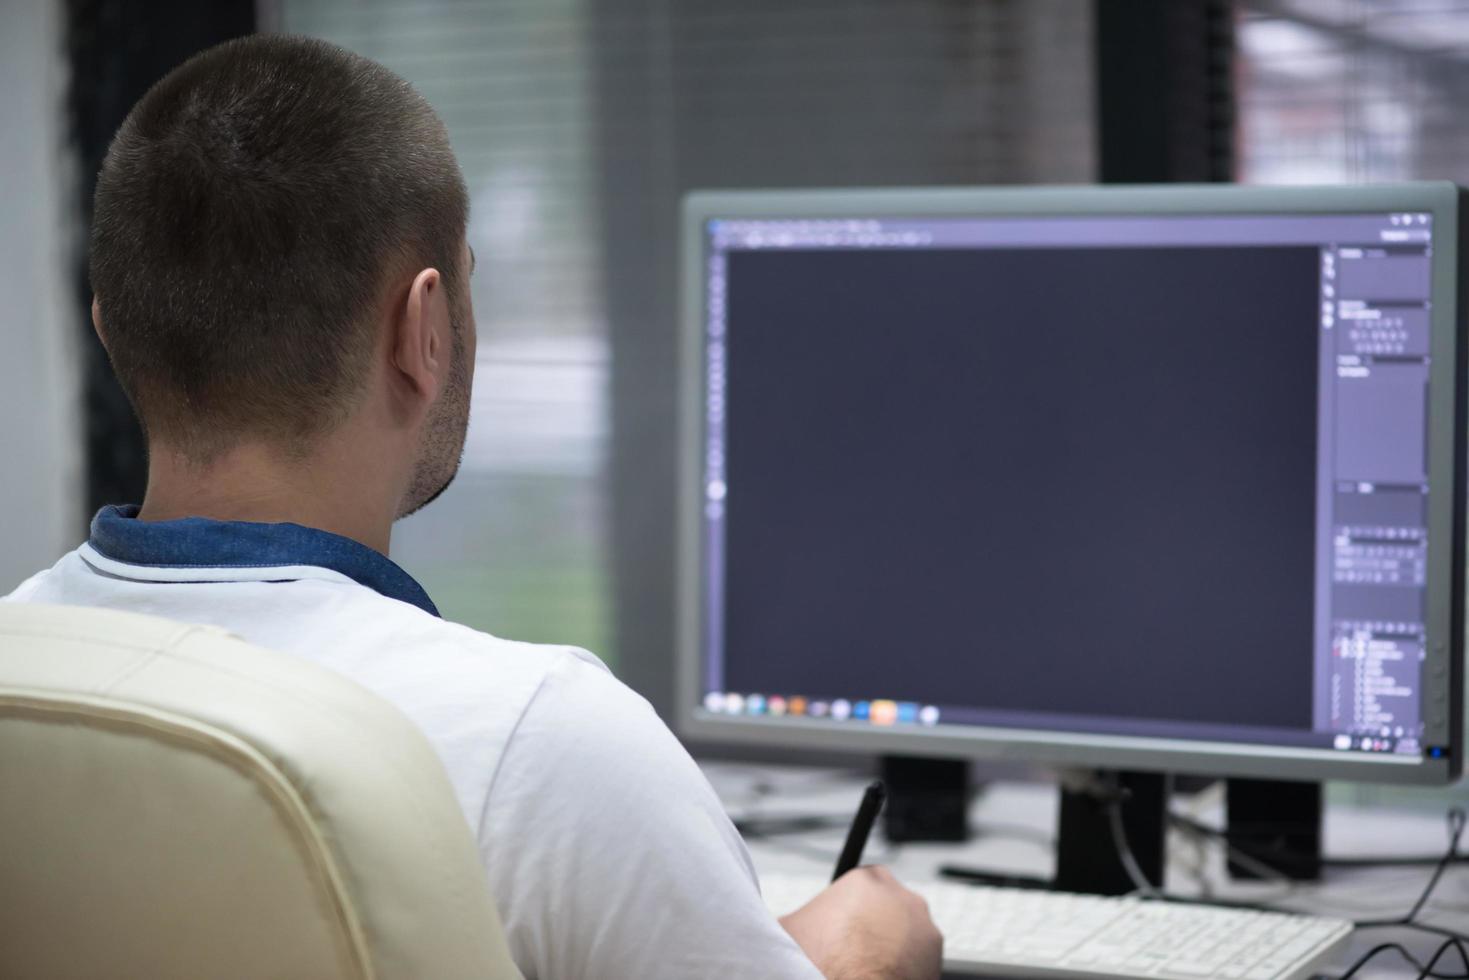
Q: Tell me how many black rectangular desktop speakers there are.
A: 2